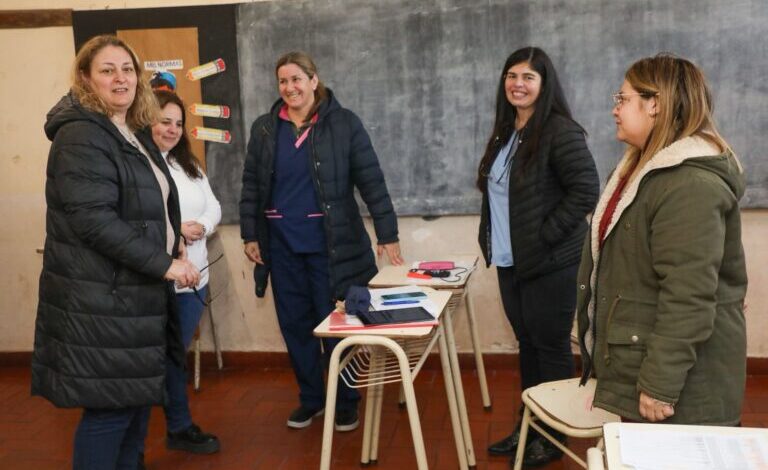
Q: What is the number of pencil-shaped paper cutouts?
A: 3